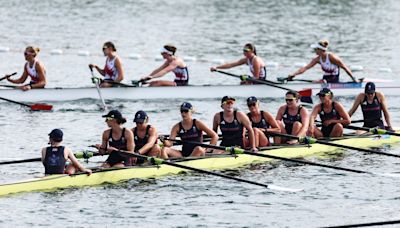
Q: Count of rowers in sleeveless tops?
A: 14